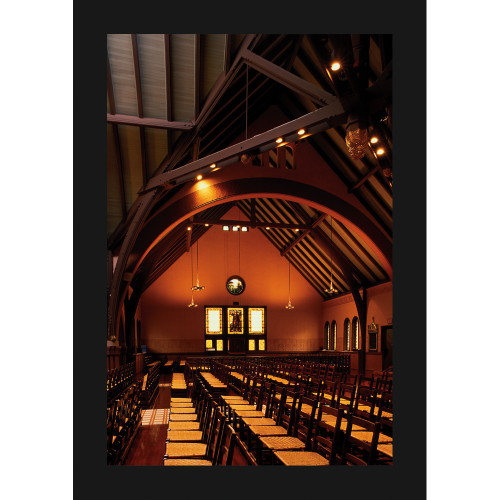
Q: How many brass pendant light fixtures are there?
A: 4